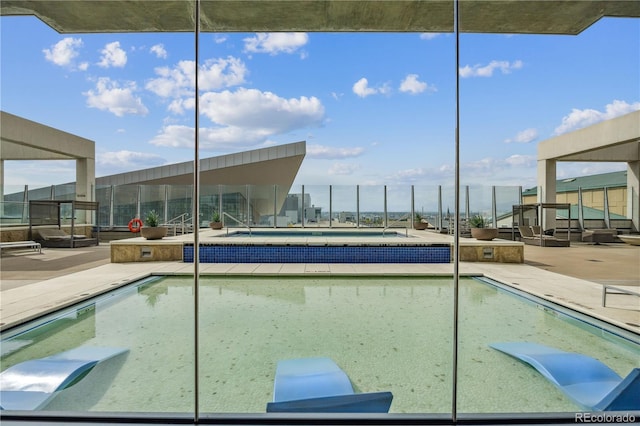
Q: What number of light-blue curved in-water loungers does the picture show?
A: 3